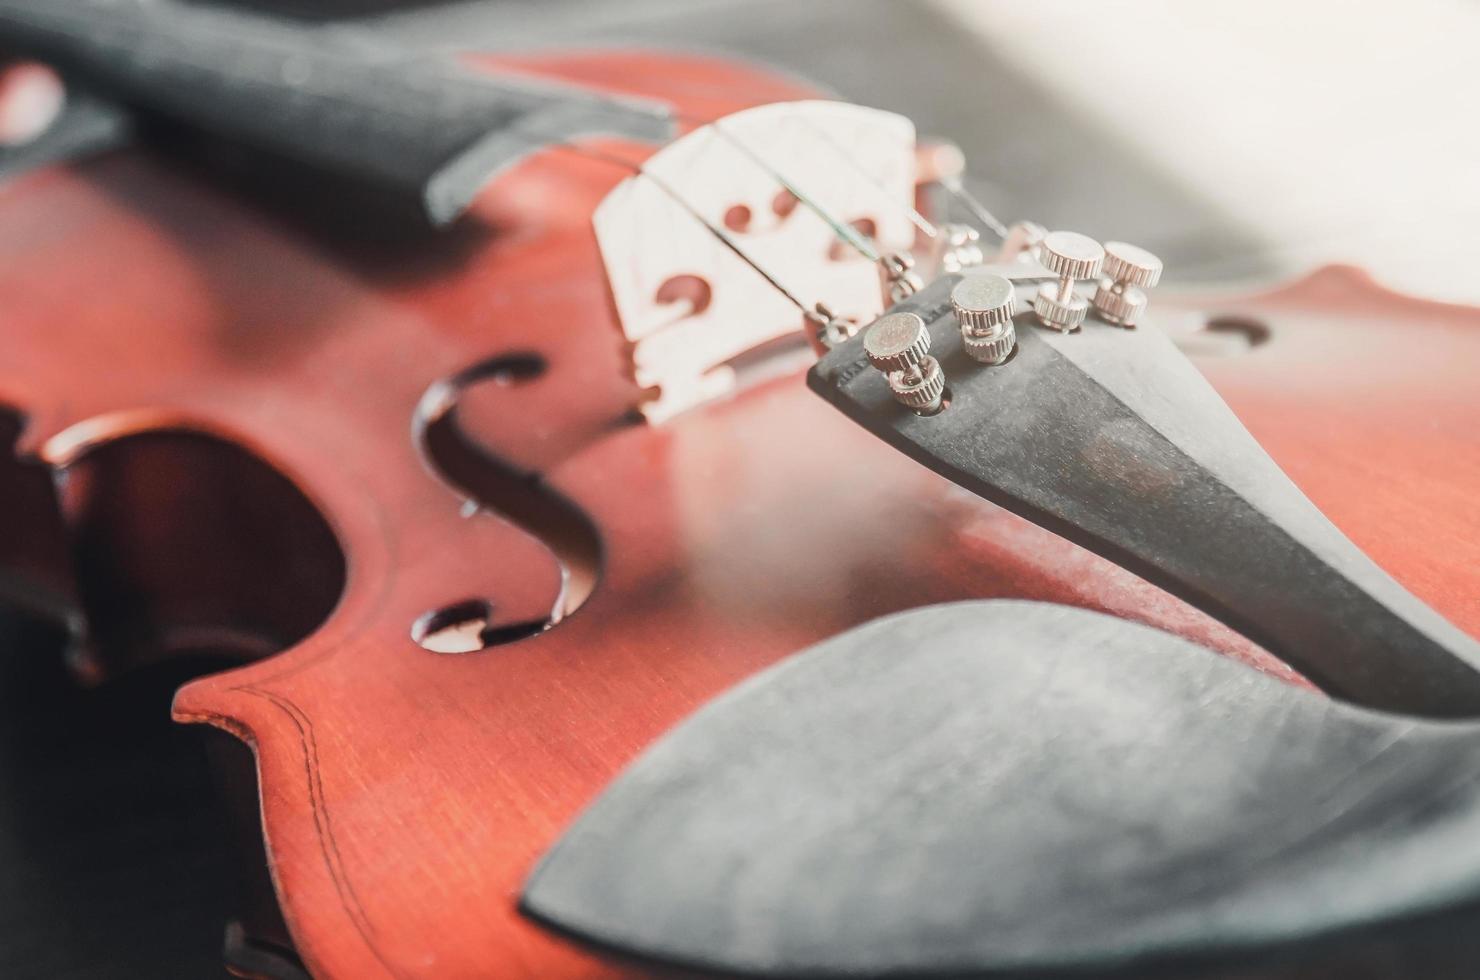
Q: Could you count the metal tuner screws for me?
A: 4